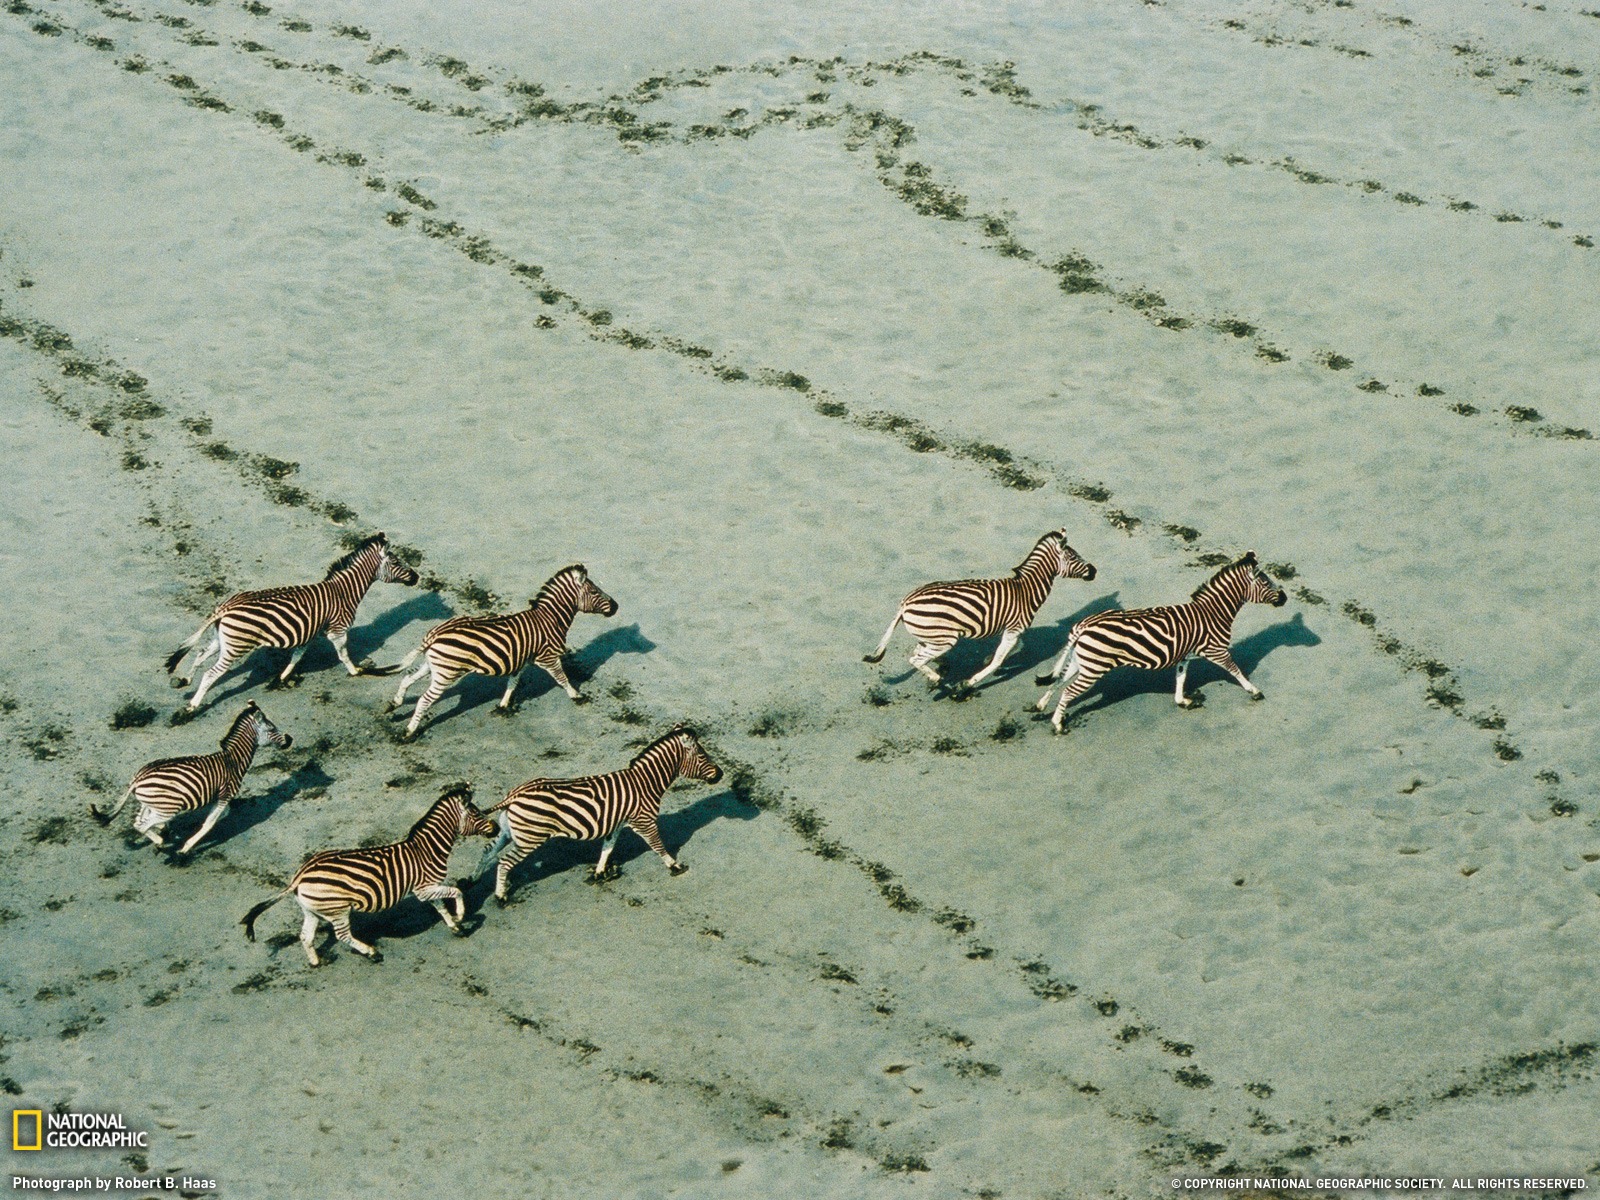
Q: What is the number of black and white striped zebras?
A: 7